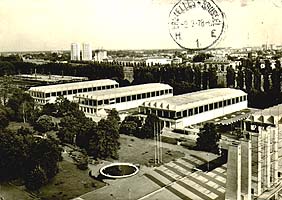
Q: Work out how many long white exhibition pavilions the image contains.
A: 3